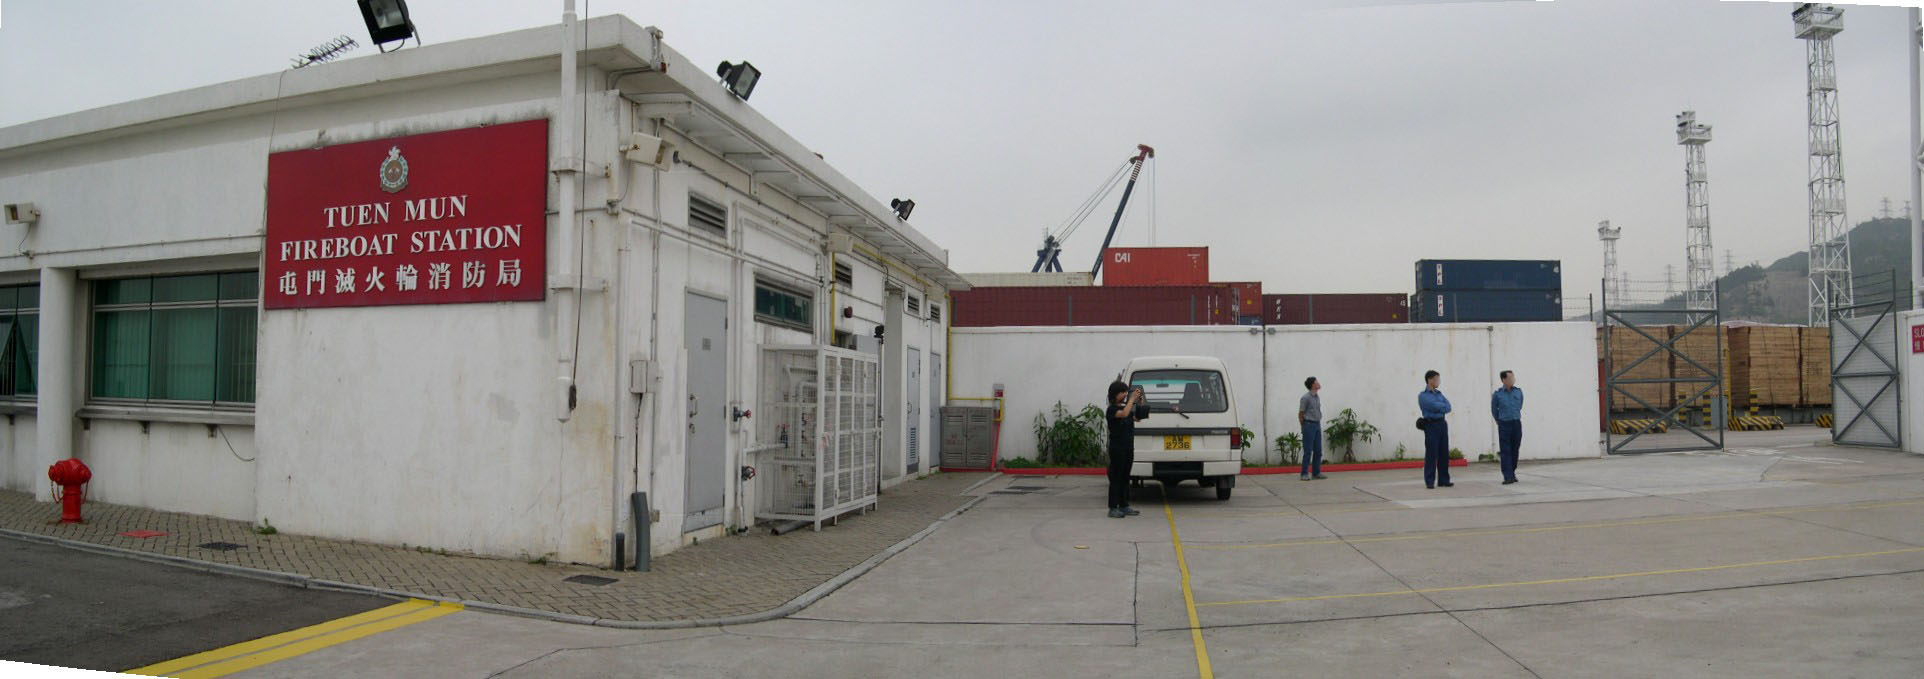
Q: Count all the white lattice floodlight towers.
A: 3